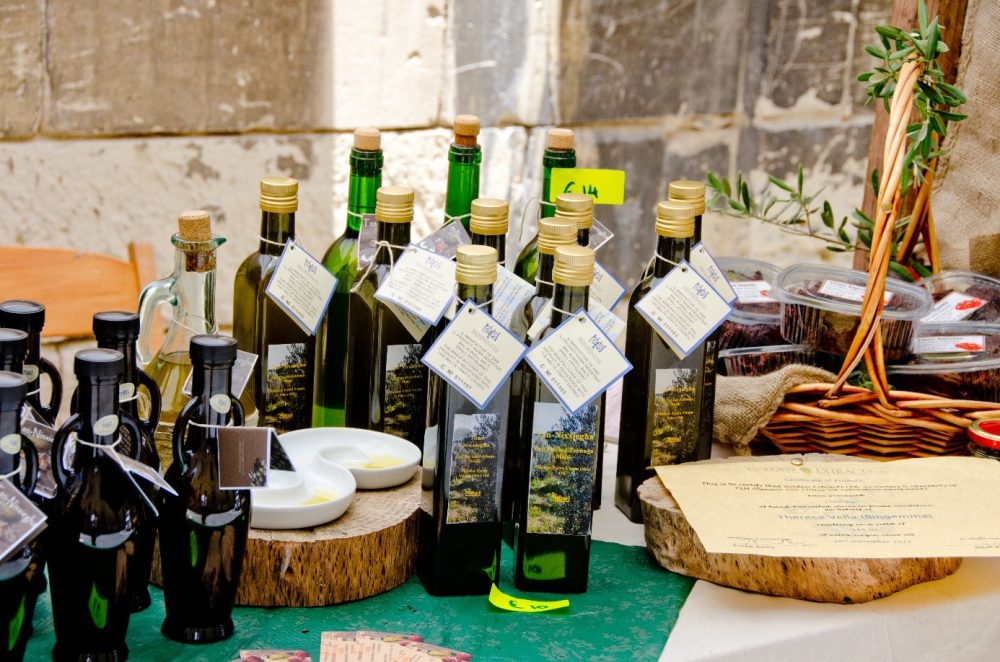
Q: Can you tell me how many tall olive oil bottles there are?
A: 12